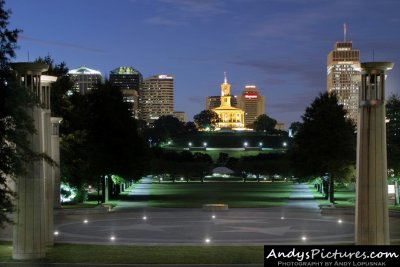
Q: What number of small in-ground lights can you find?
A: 9